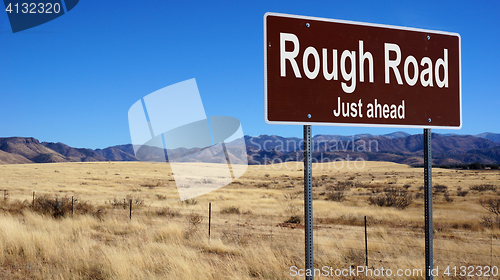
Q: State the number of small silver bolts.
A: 4